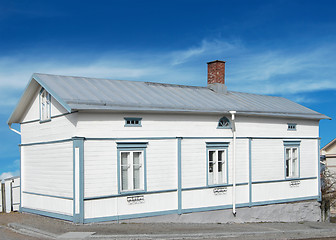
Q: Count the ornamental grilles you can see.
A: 3